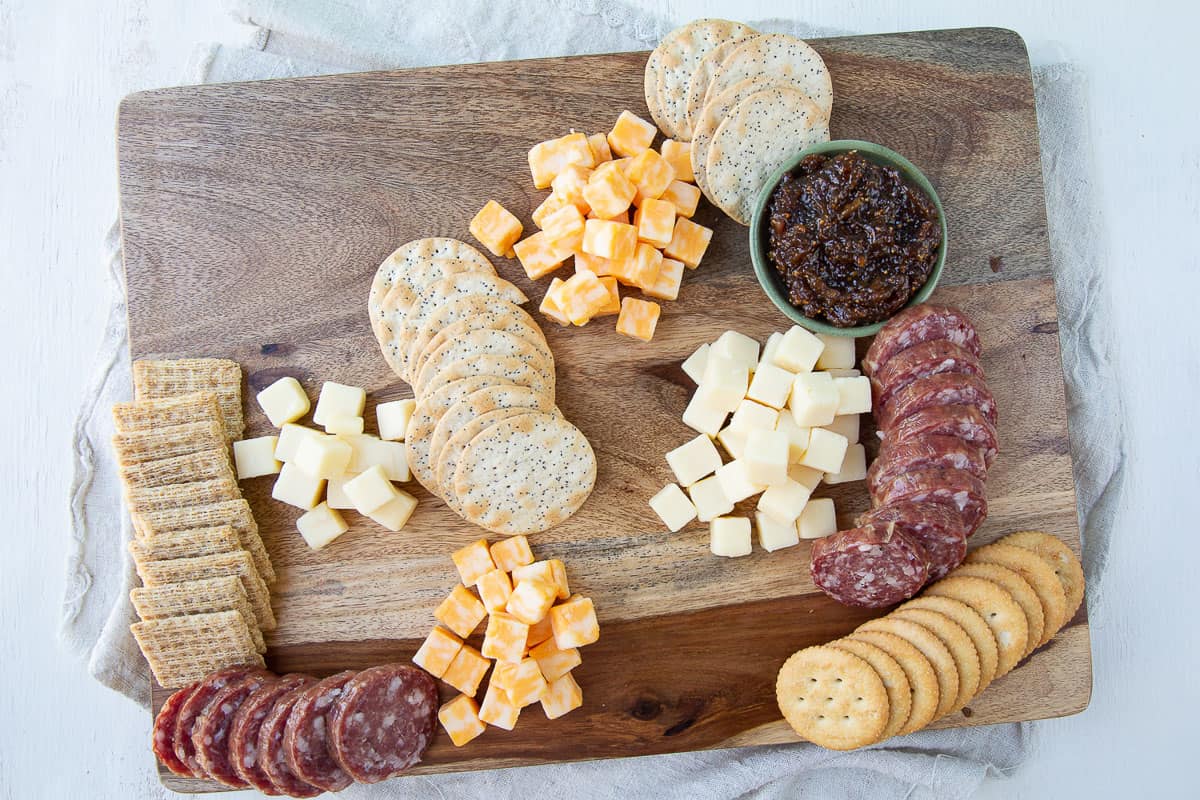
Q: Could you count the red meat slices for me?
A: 15